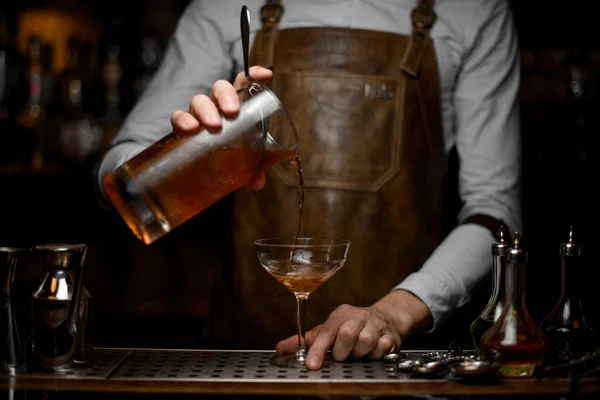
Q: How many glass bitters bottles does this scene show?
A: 3